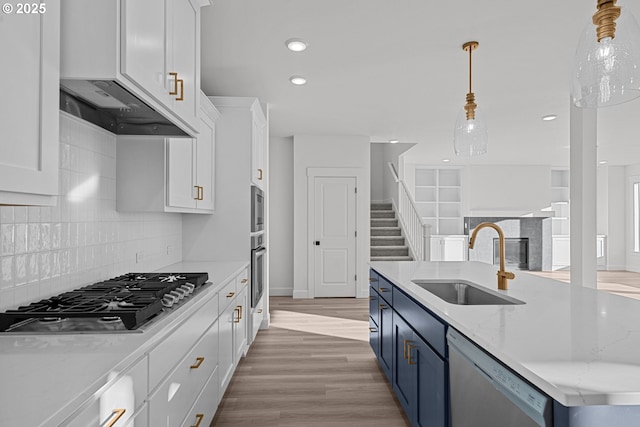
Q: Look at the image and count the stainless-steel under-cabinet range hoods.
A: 1